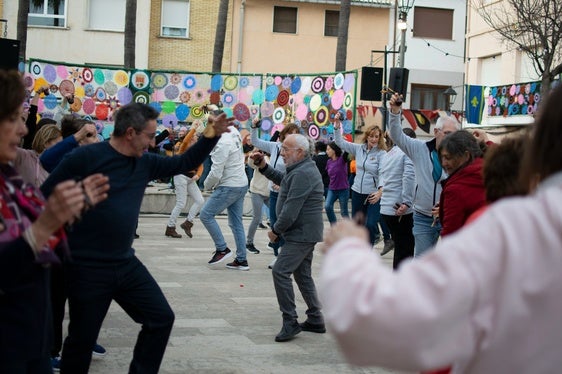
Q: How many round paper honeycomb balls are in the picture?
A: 0